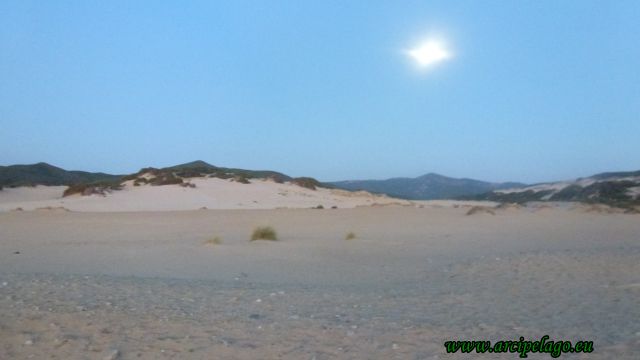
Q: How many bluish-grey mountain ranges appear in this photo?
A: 1